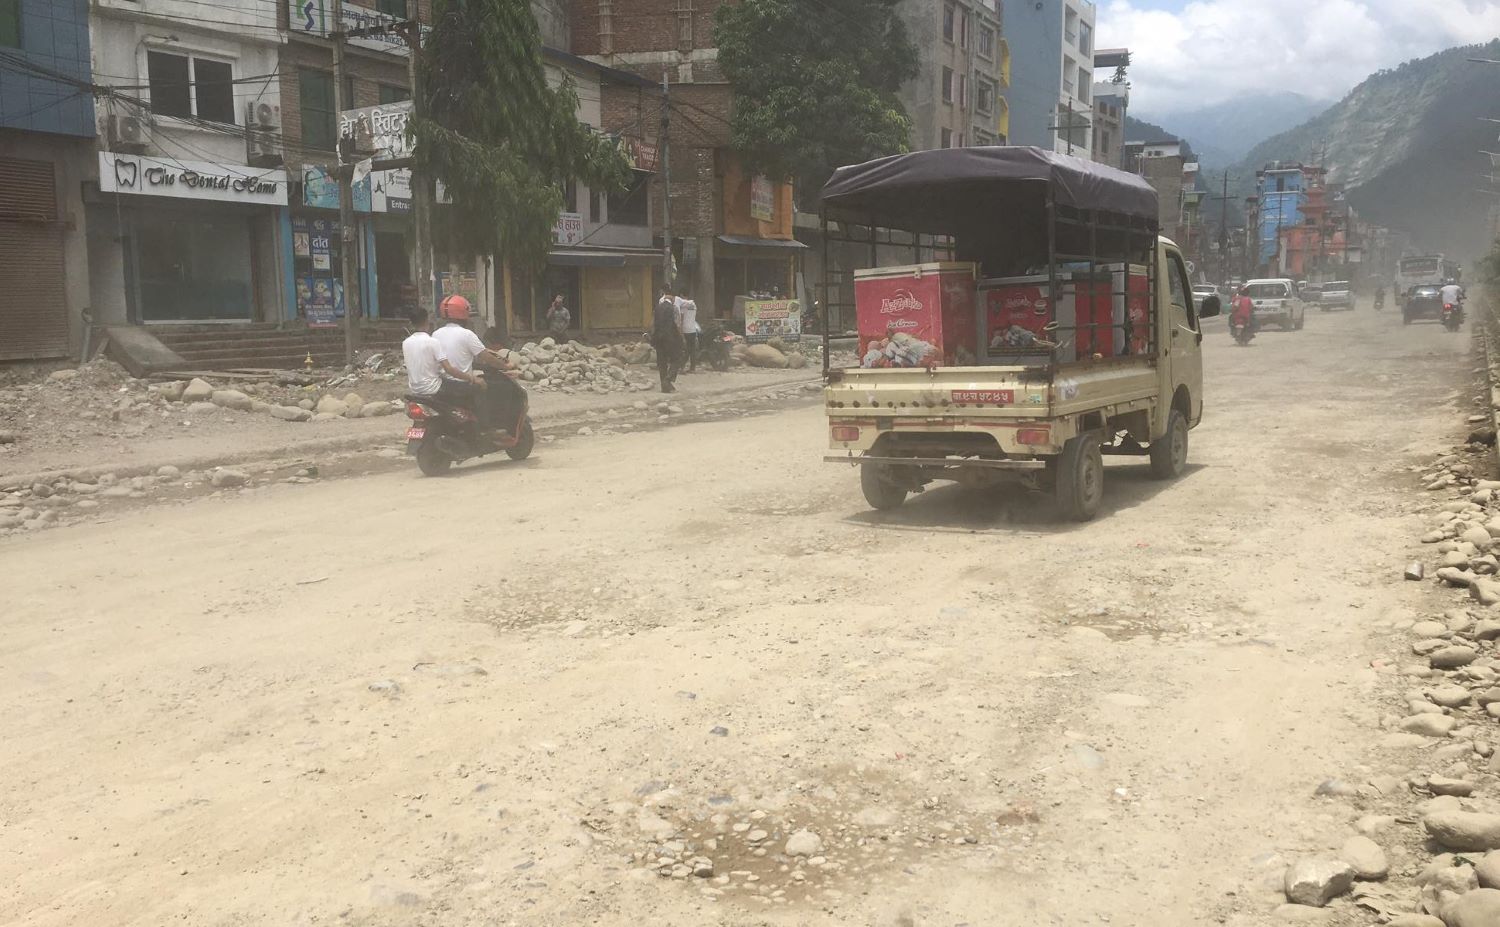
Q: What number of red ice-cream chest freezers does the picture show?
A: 3